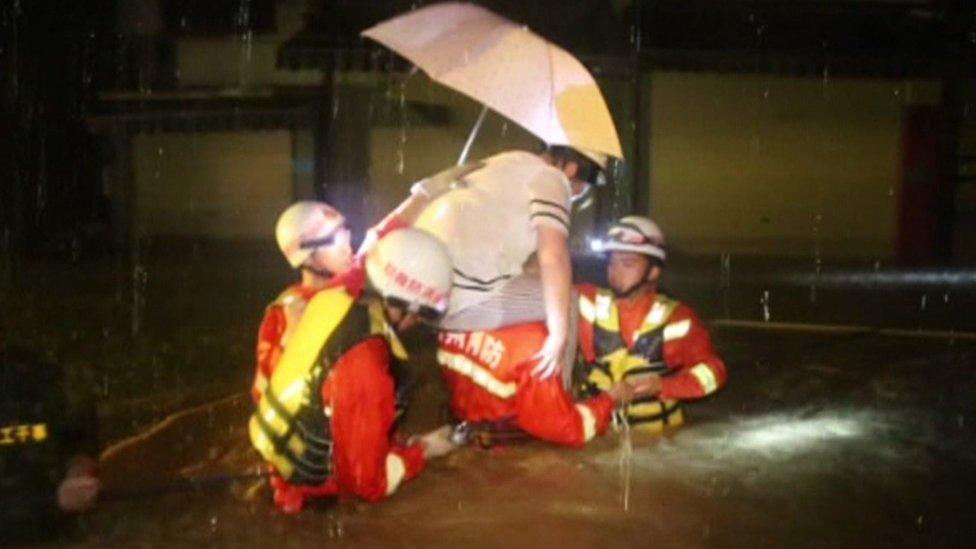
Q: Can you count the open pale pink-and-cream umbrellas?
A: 1